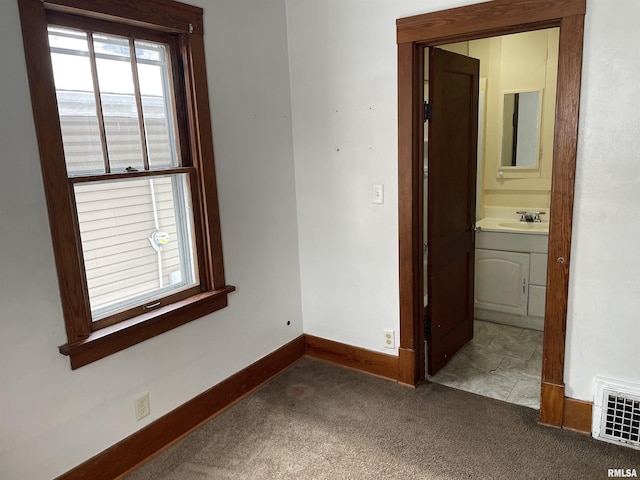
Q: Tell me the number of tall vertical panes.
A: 3